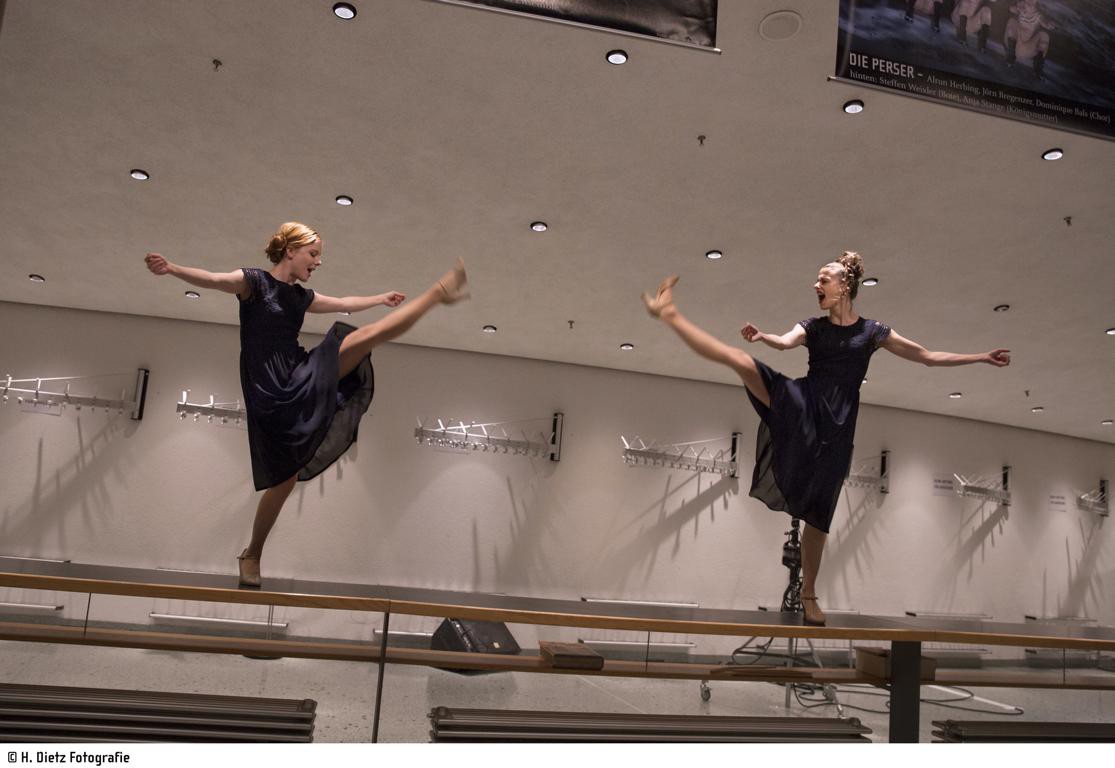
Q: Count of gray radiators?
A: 3